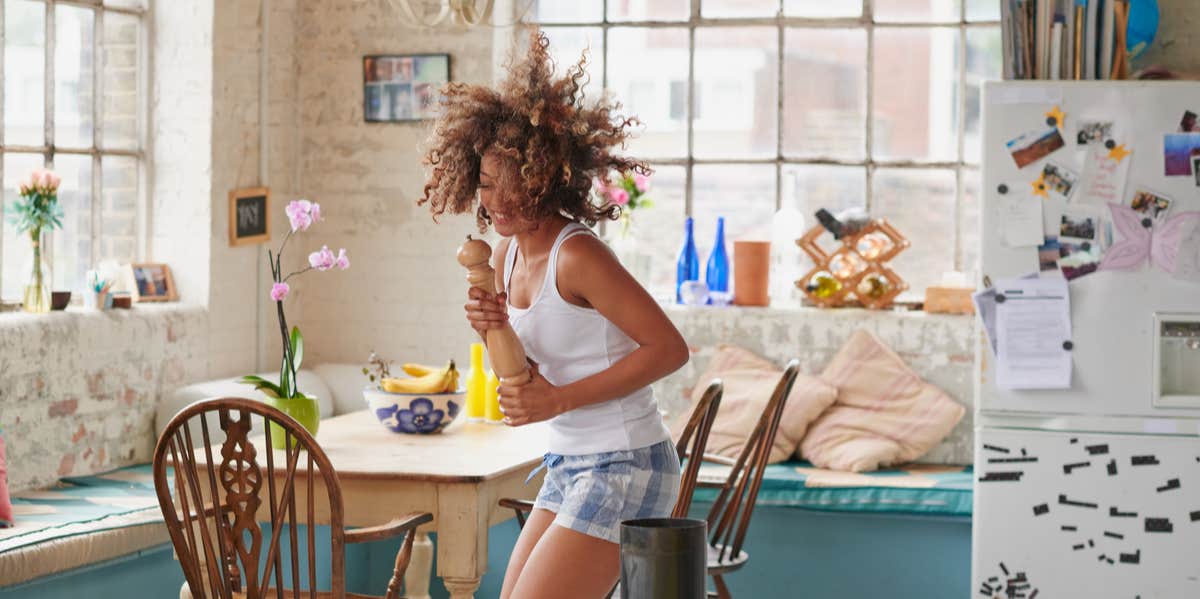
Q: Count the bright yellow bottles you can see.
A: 2